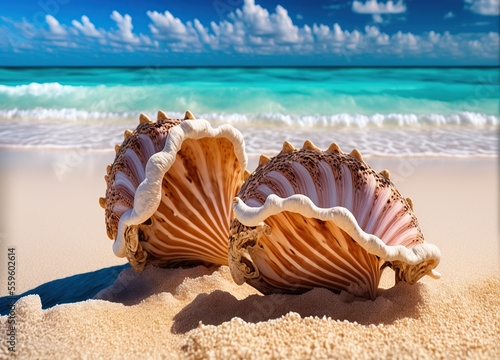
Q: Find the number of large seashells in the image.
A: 2